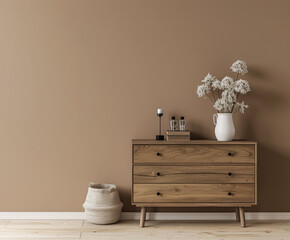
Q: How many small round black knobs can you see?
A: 6